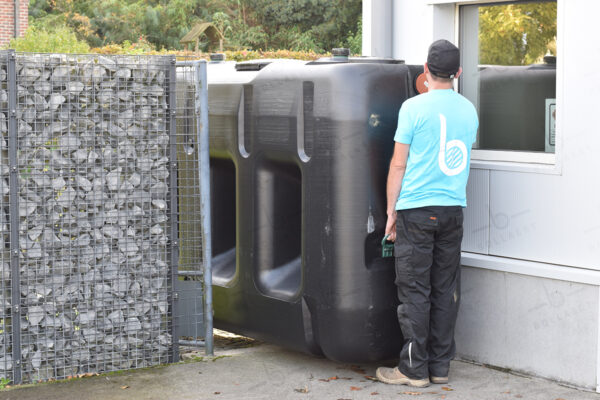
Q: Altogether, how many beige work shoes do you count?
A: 2